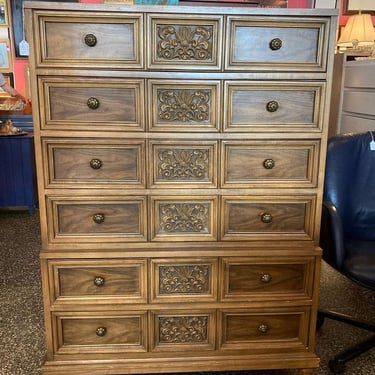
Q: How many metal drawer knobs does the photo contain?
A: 12